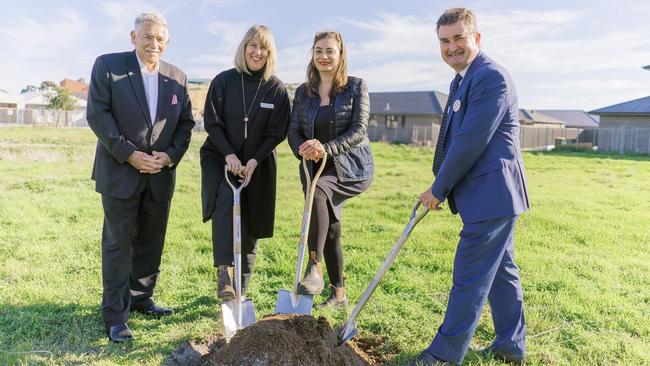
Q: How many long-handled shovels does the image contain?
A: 3